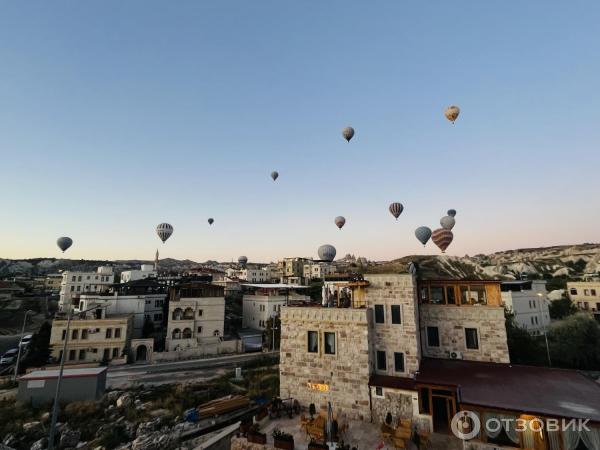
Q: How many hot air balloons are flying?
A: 14